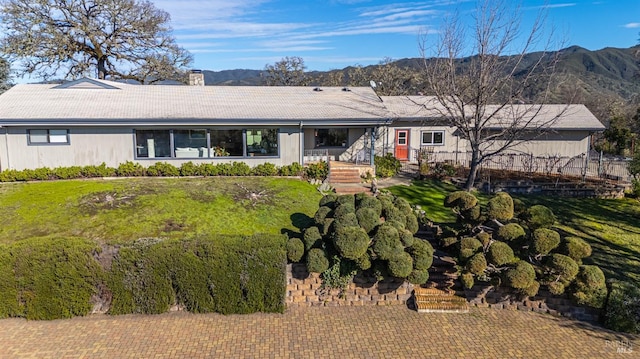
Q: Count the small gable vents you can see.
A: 1